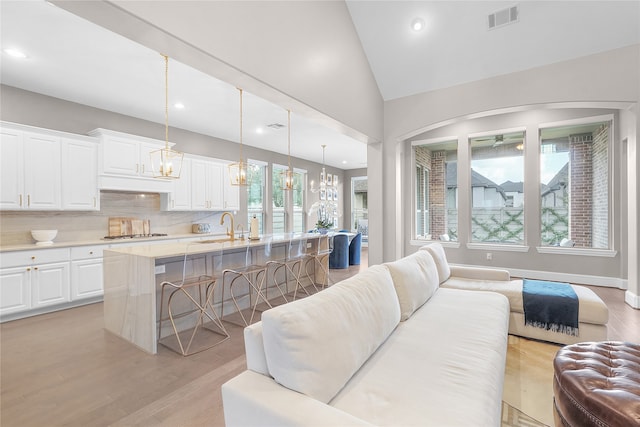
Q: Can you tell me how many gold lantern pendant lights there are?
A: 3